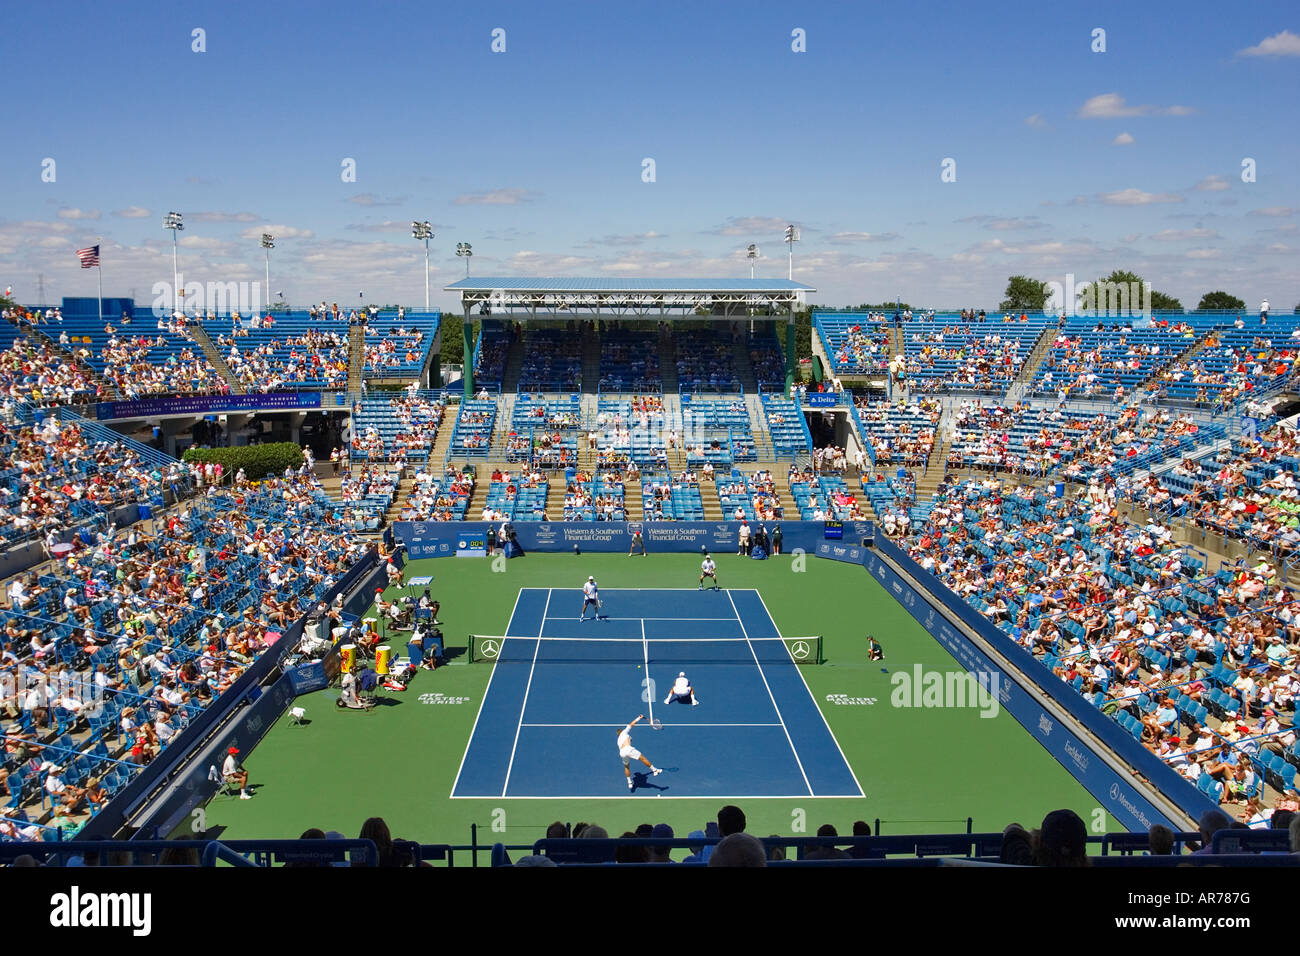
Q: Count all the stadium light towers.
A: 6